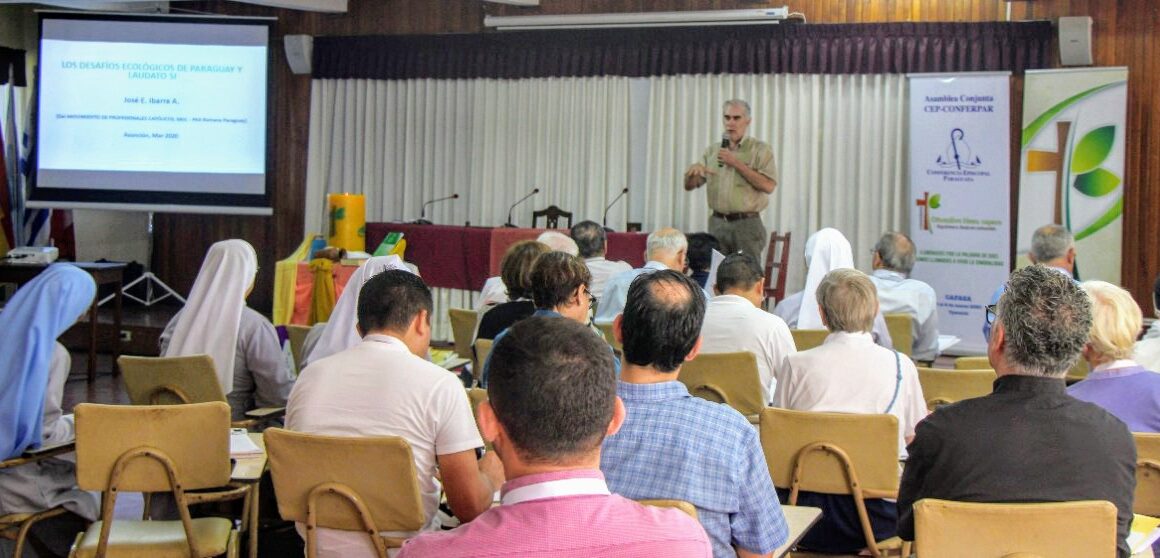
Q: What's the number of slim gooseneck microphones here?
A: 3